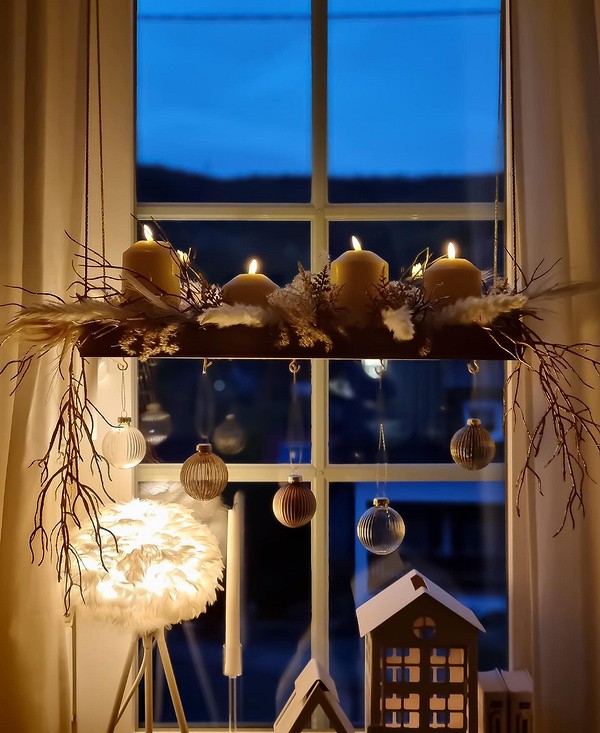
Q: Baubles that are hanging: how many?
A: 5